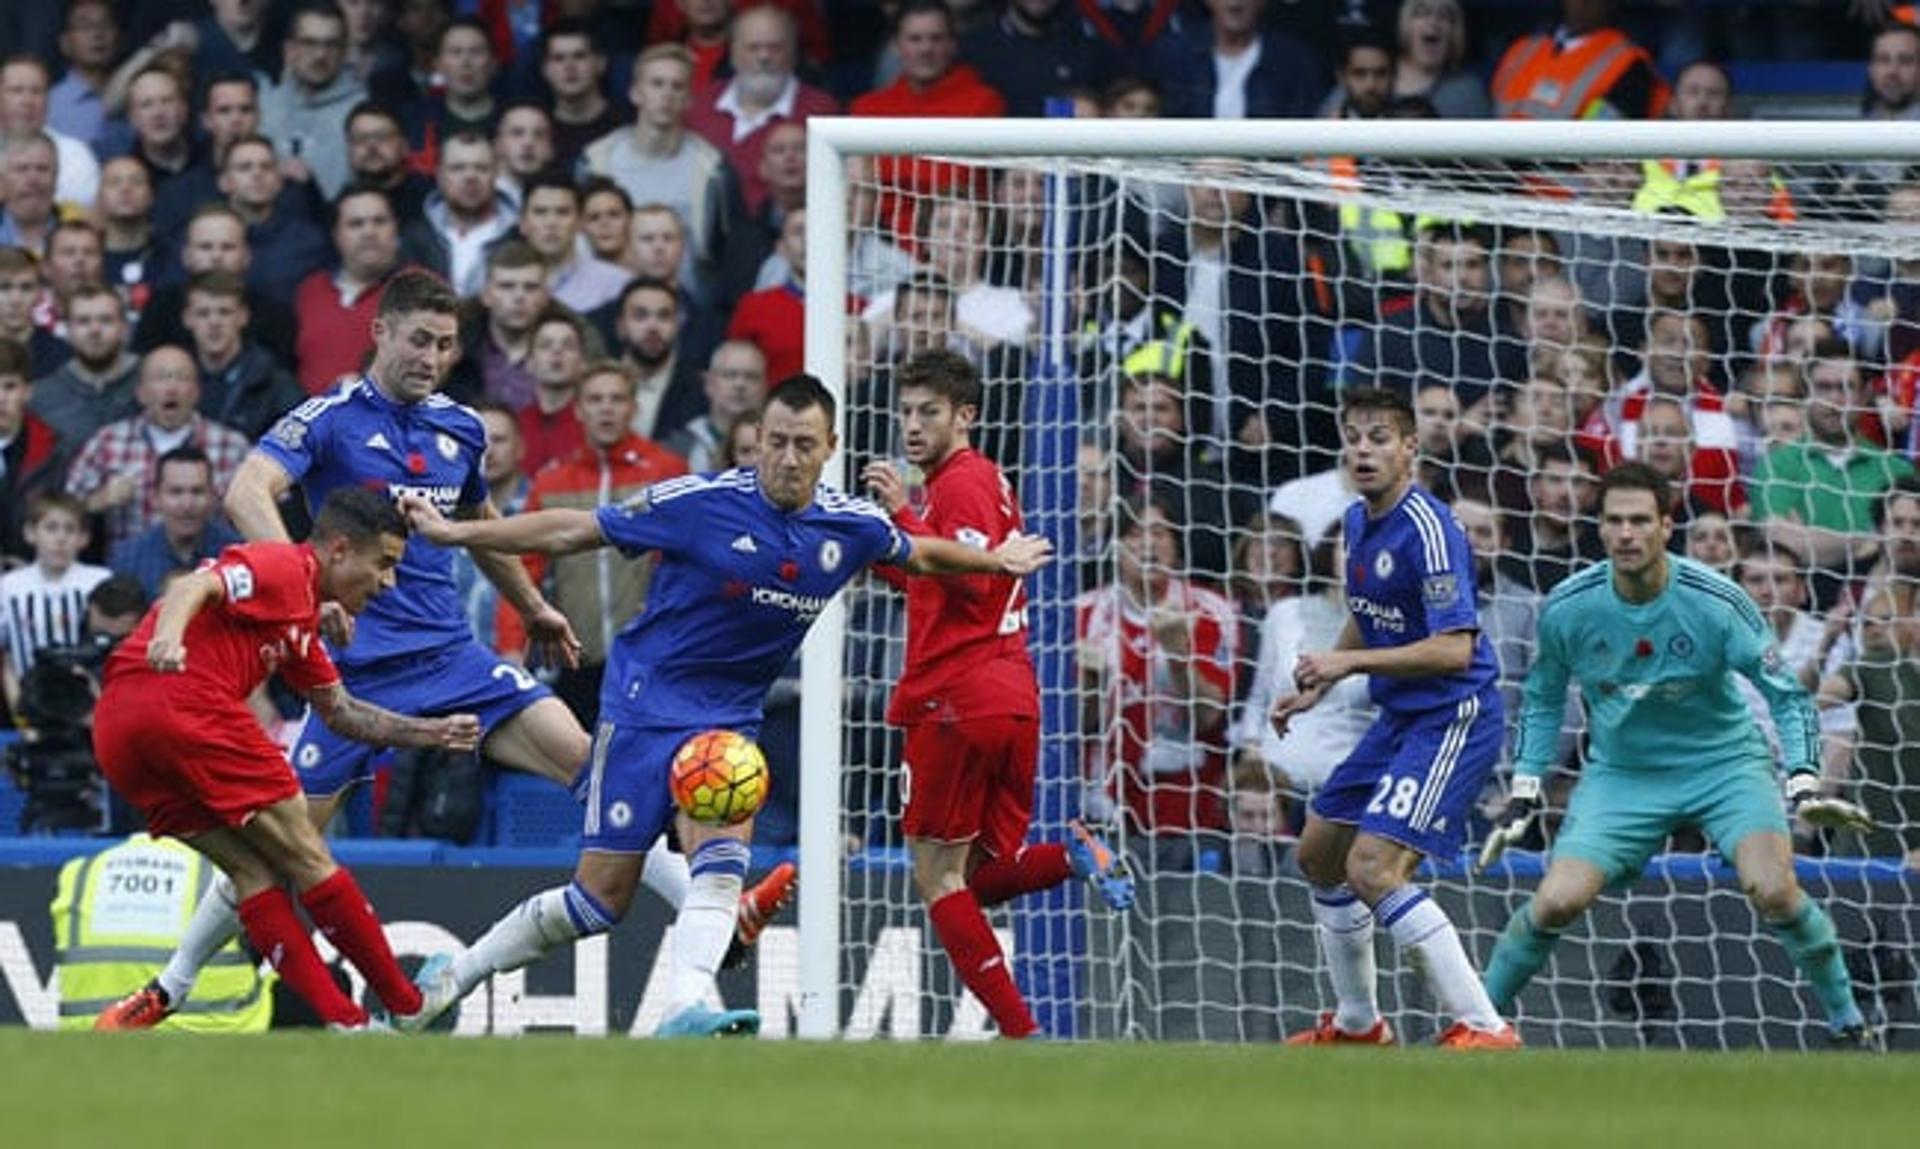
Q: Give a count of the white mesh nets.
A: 1